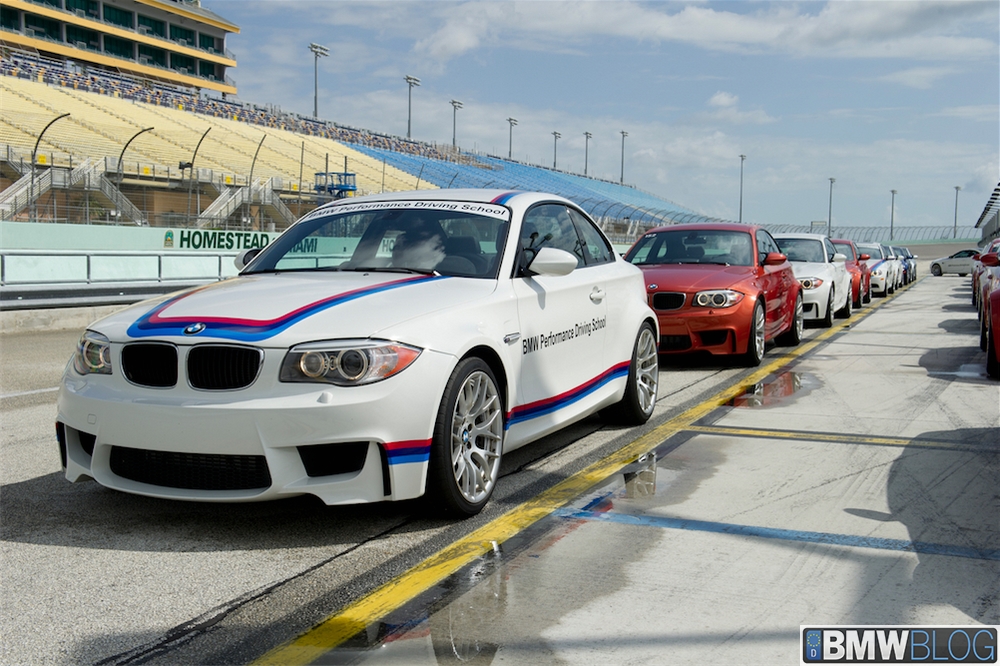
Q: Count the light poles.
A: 11